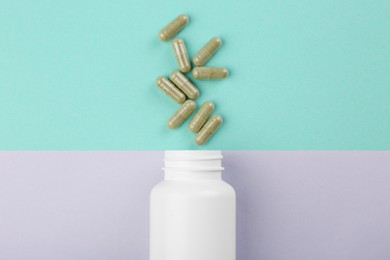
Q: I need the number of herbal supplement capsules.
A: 9